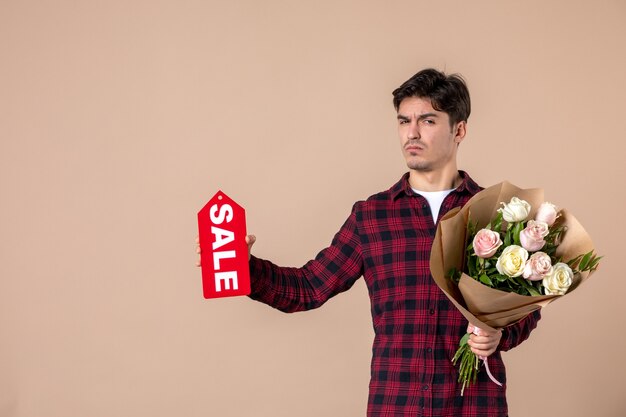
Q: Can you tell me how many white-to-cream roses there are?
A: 3